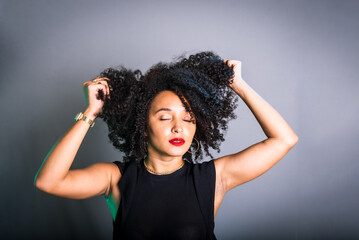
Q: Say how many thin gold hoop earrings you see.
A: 1